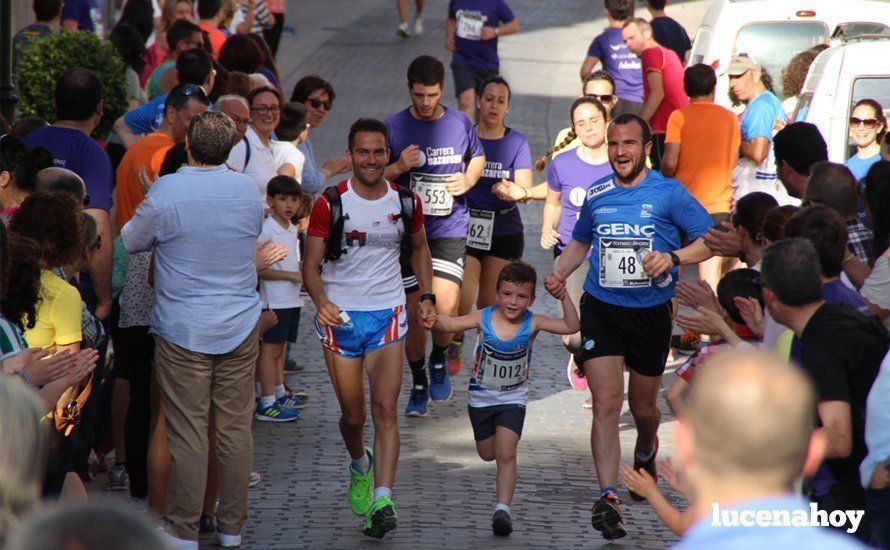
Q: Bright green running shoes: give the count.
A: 2